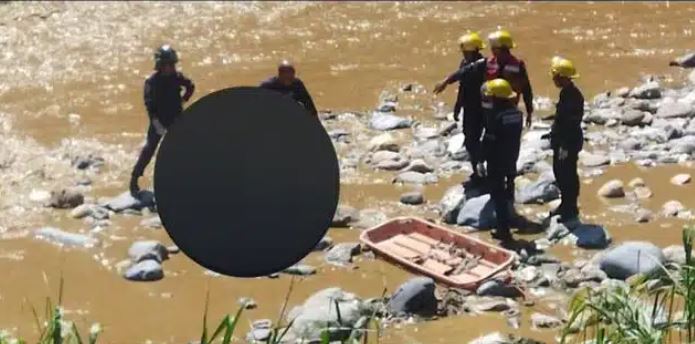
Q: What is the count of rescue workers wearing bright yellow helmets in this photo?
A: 4